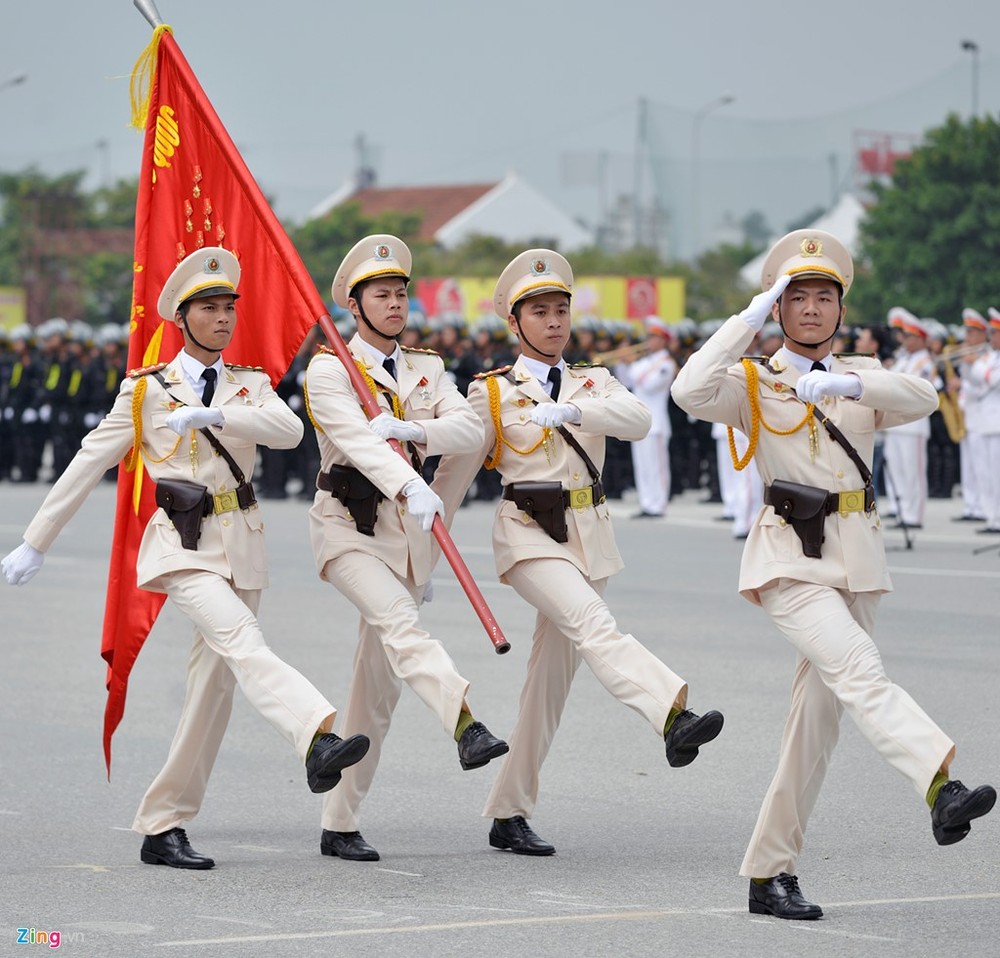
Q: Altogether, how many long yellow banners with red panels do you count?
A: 1